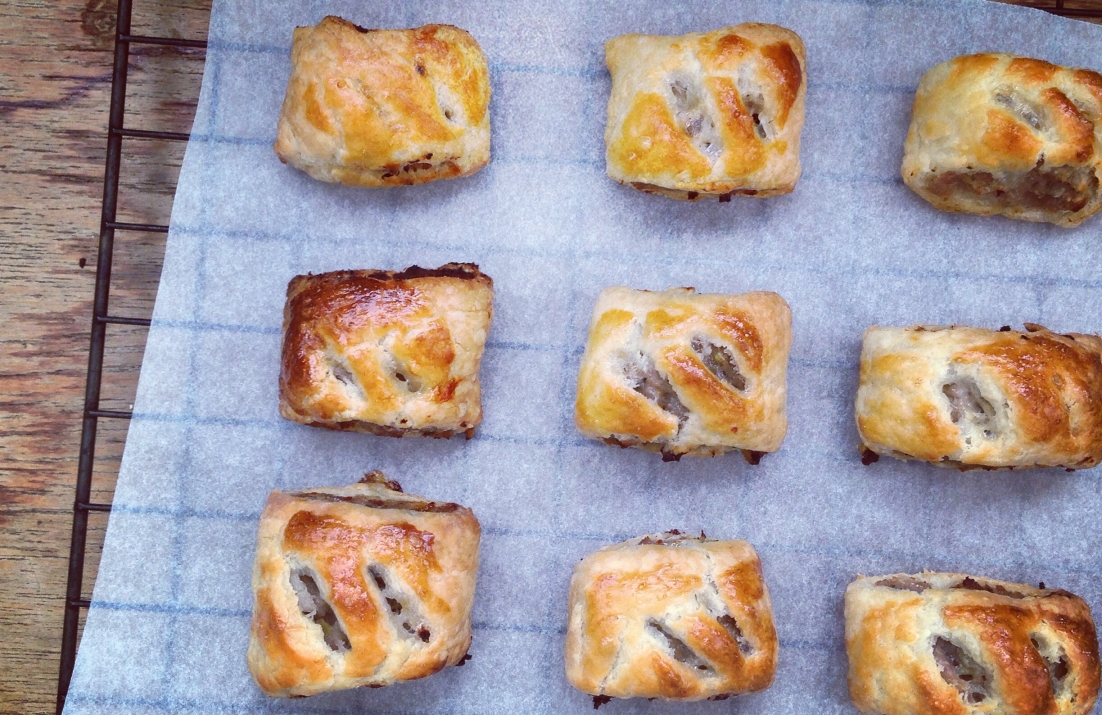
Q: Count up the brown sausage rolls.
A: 9